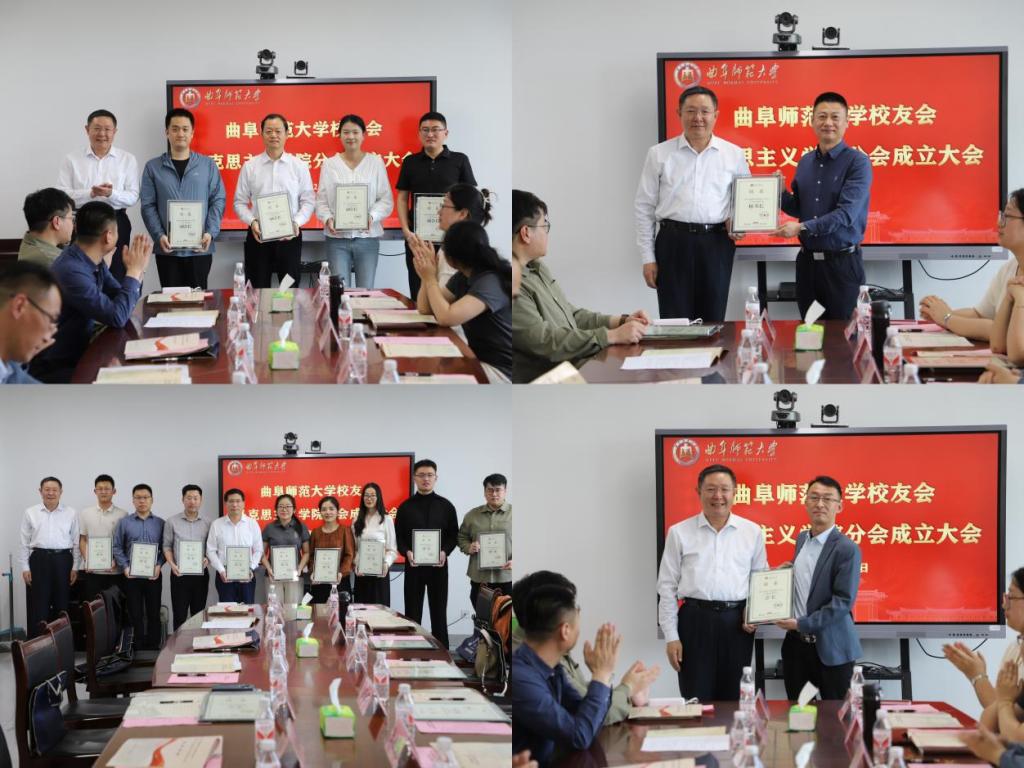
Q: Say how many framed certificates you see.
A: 15